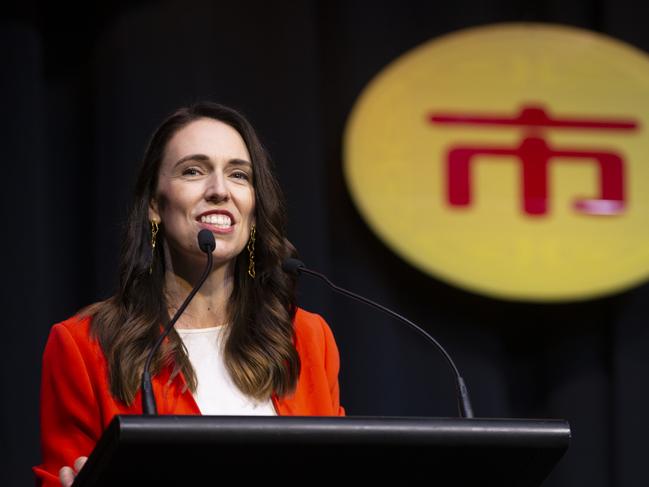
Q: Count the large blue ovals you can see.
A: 0